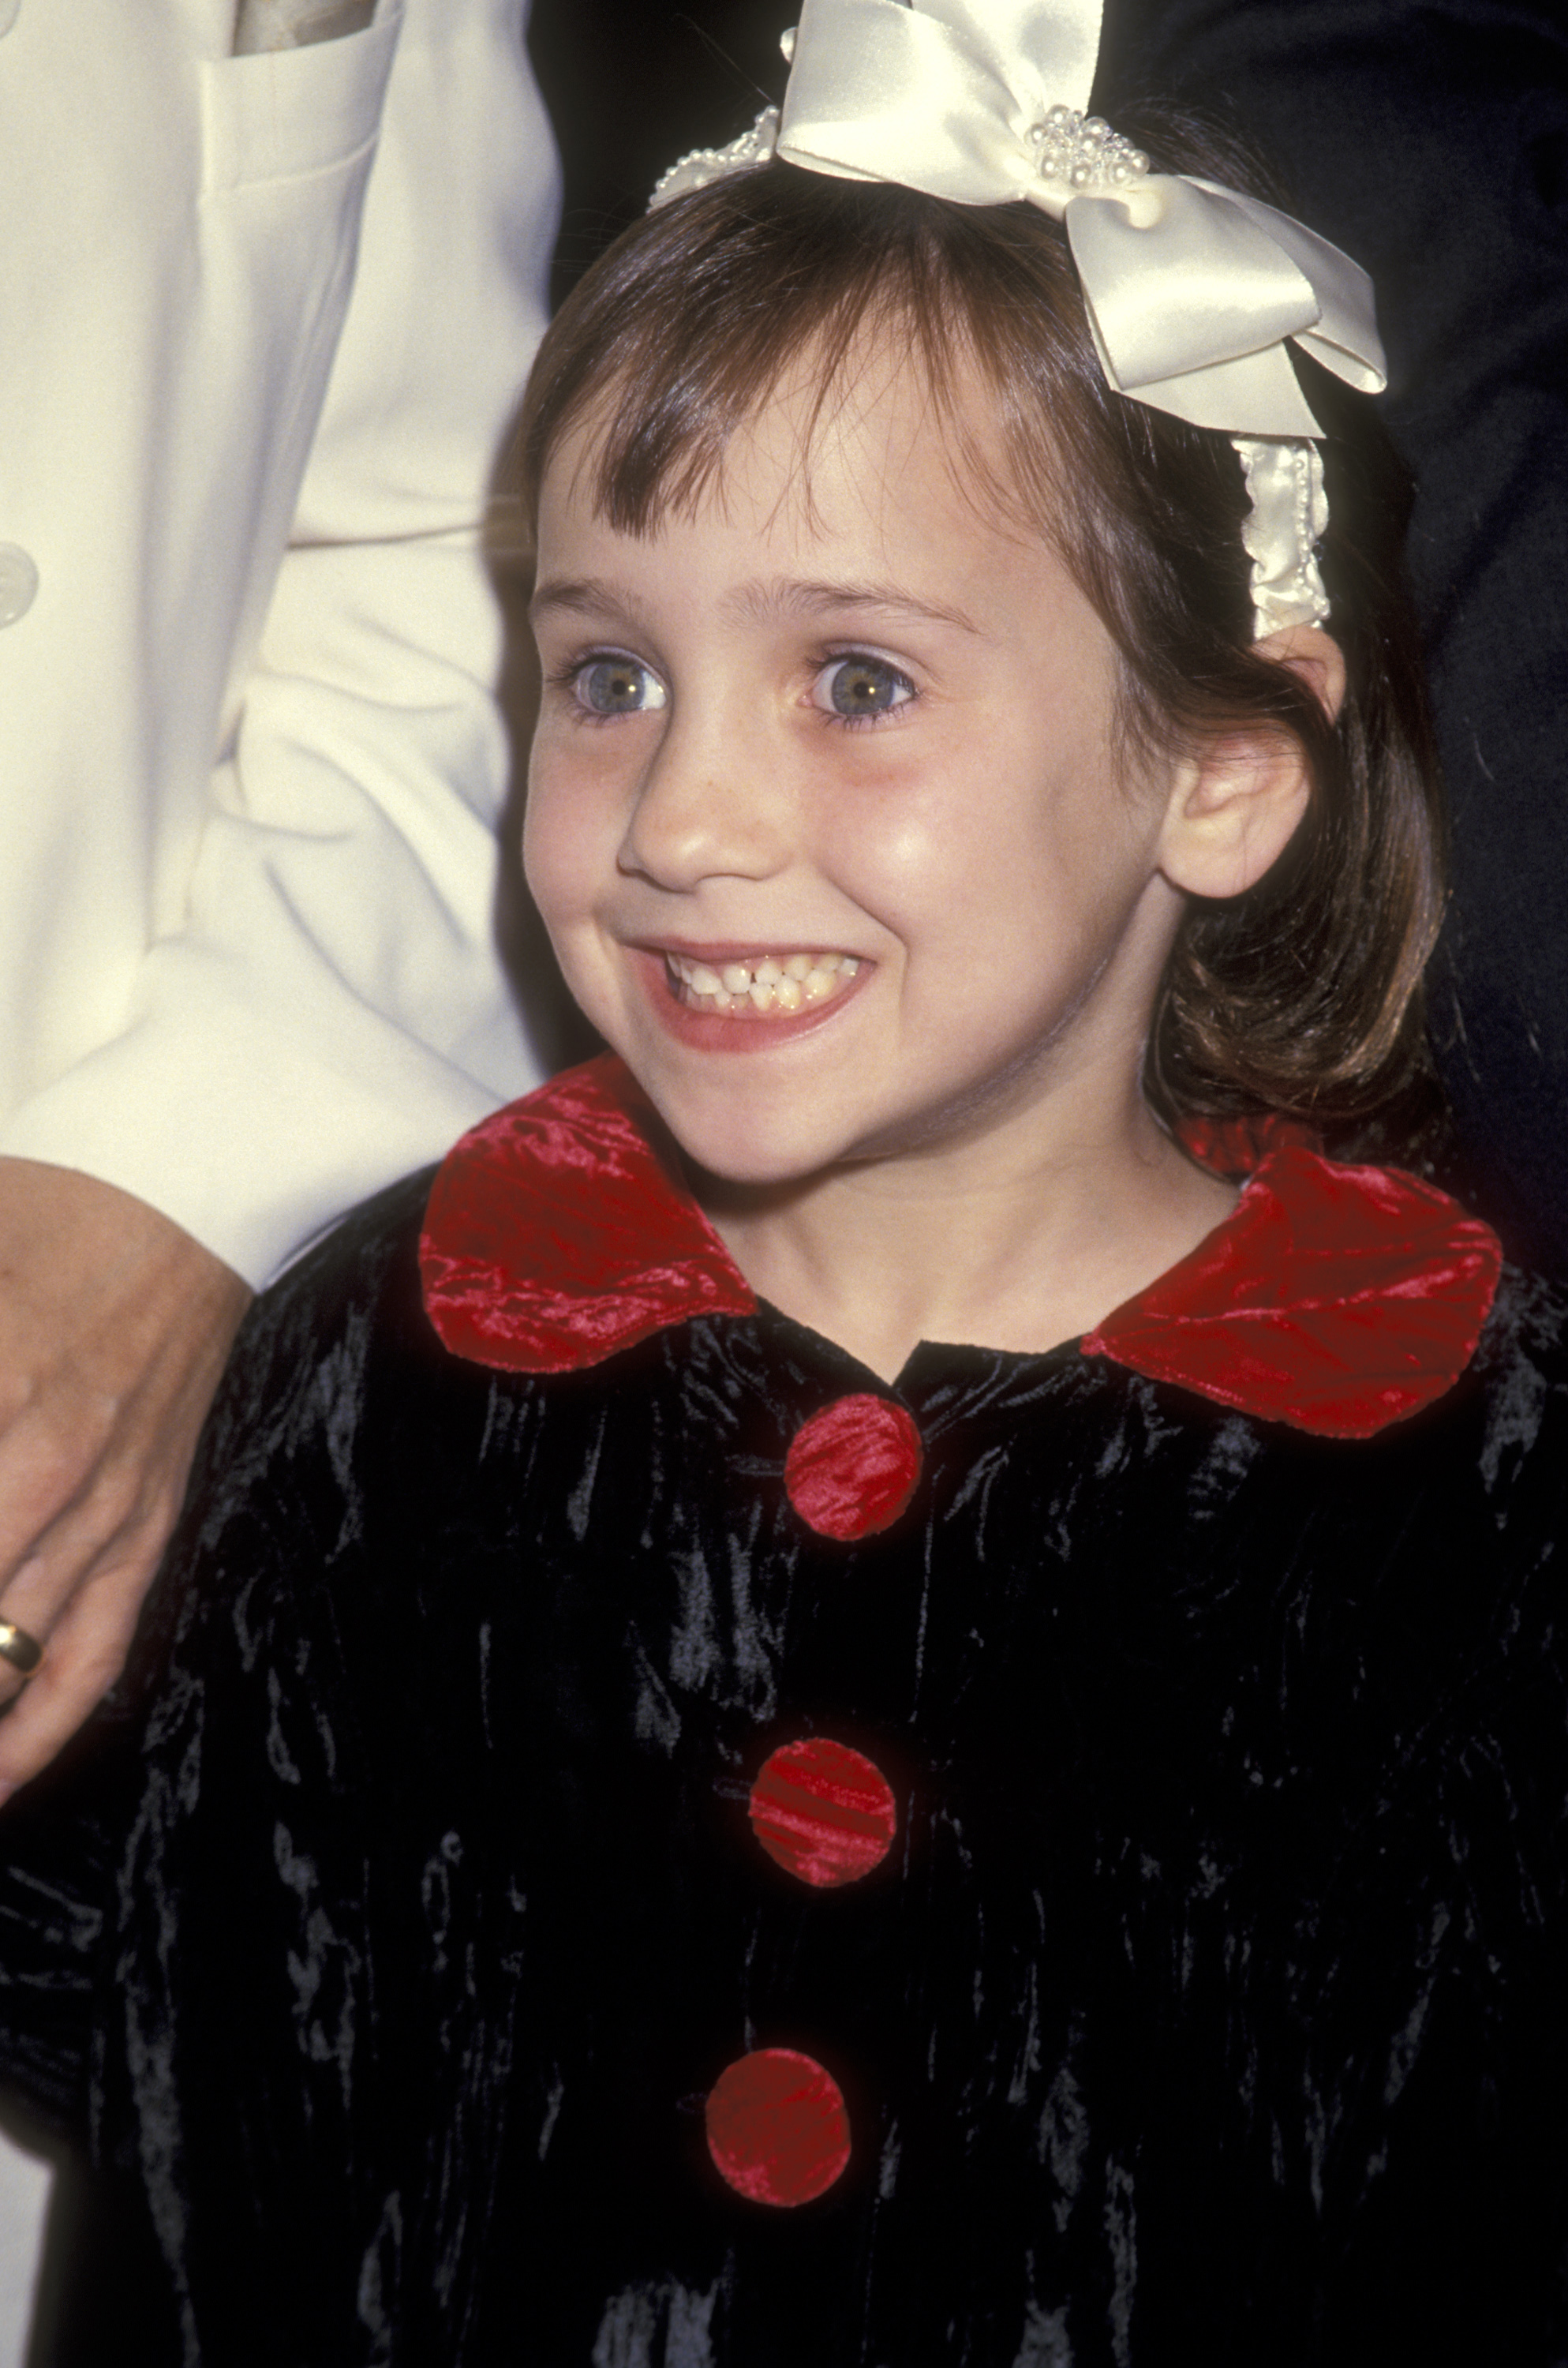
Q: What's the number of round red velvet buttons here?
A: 3